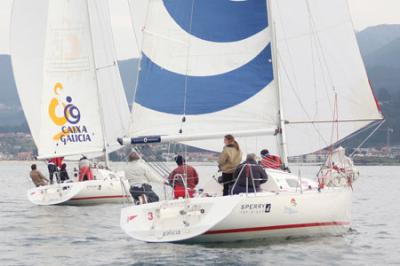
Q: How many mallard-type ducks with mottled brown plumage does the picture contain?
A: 0